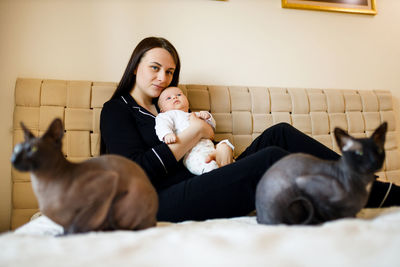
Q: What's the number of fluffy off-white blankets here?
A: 1